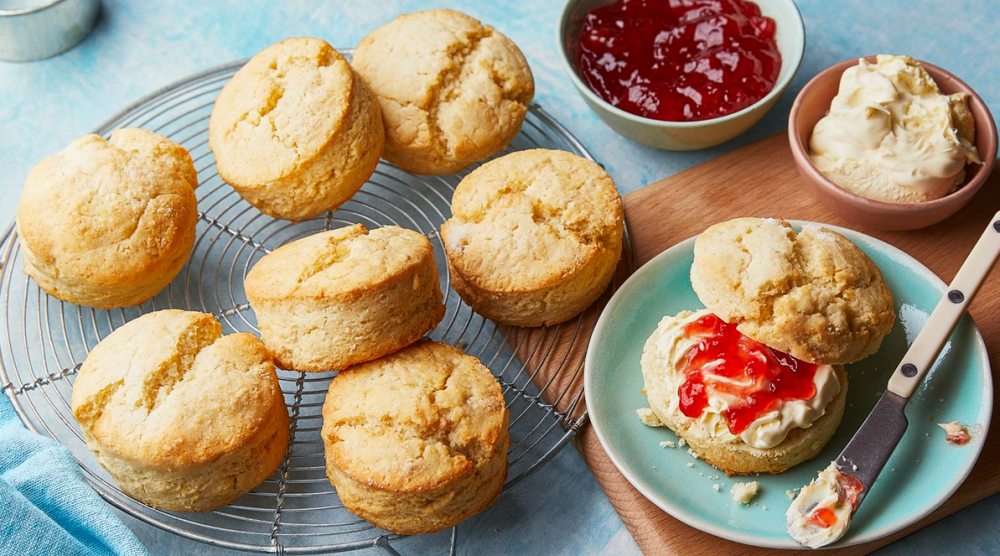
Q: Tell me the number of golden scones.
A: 8